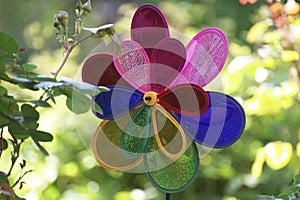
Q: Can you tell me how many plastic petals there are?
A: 12